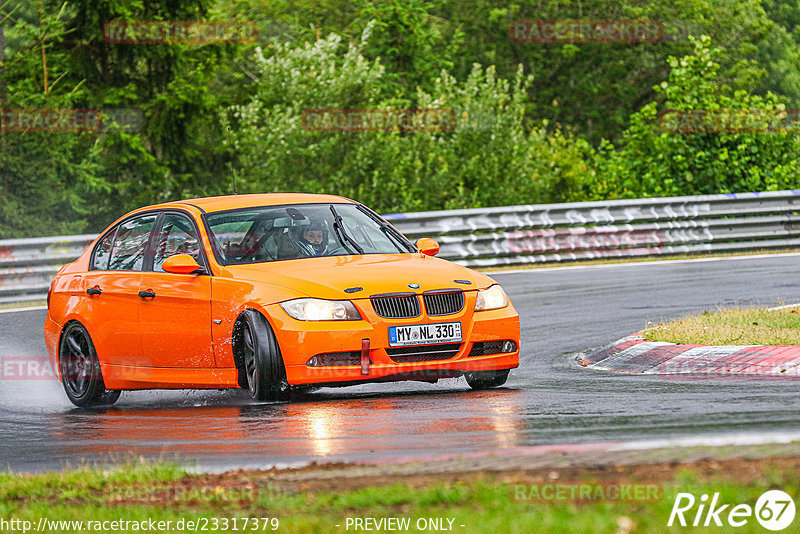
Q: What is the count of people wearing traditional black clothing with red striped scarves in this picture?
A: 0